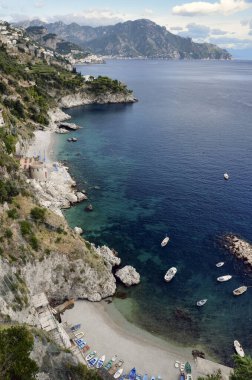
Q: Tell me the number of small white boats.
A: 8